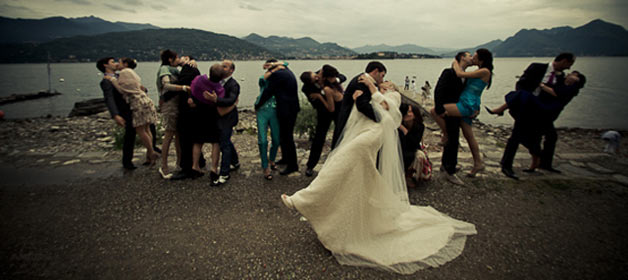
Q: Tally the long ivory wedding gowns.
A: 1